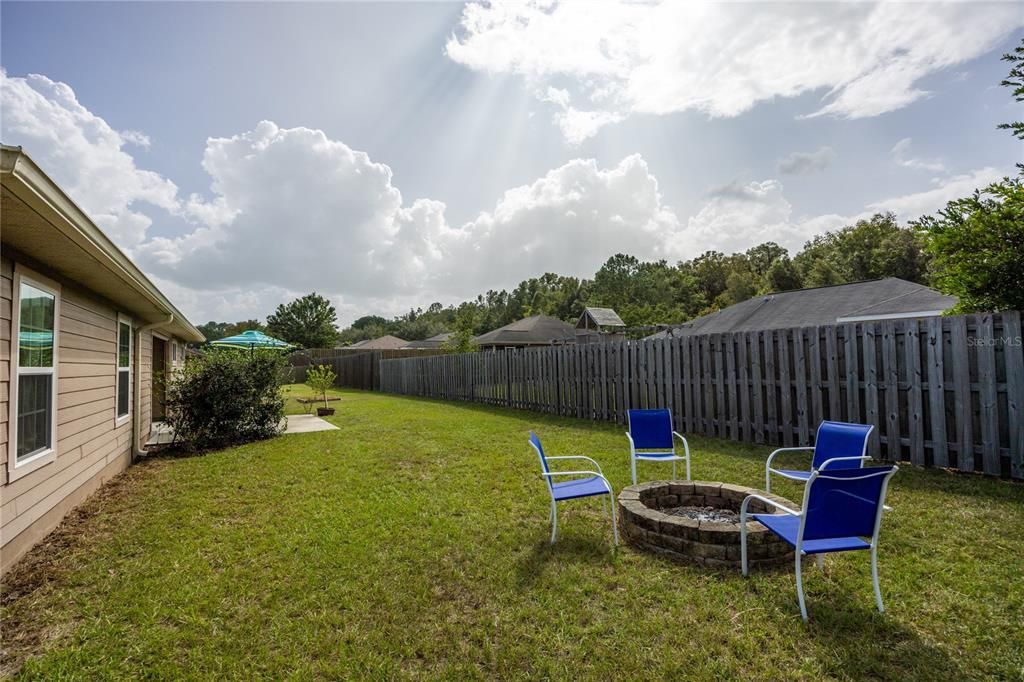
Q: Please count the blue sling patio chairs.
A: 4